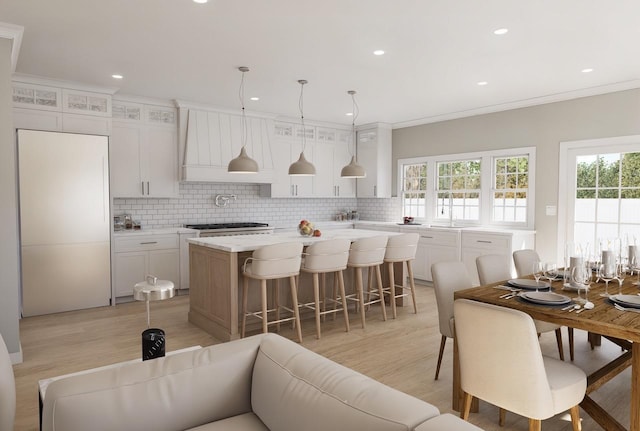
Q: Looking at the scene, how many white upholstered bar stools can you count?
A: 4